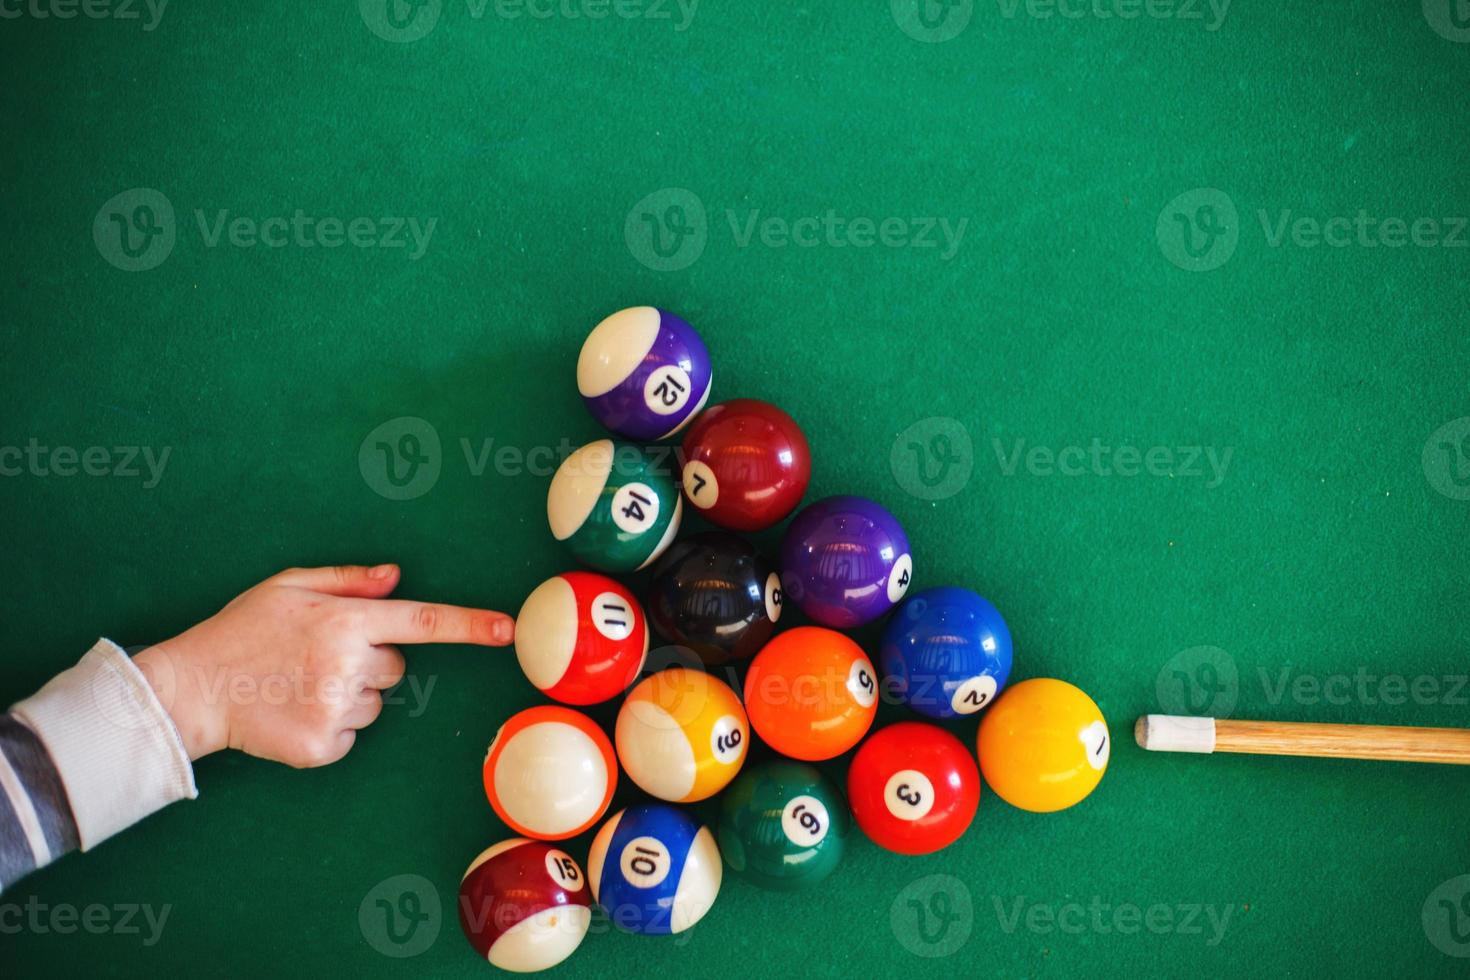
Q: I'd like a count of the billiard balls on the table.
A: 15